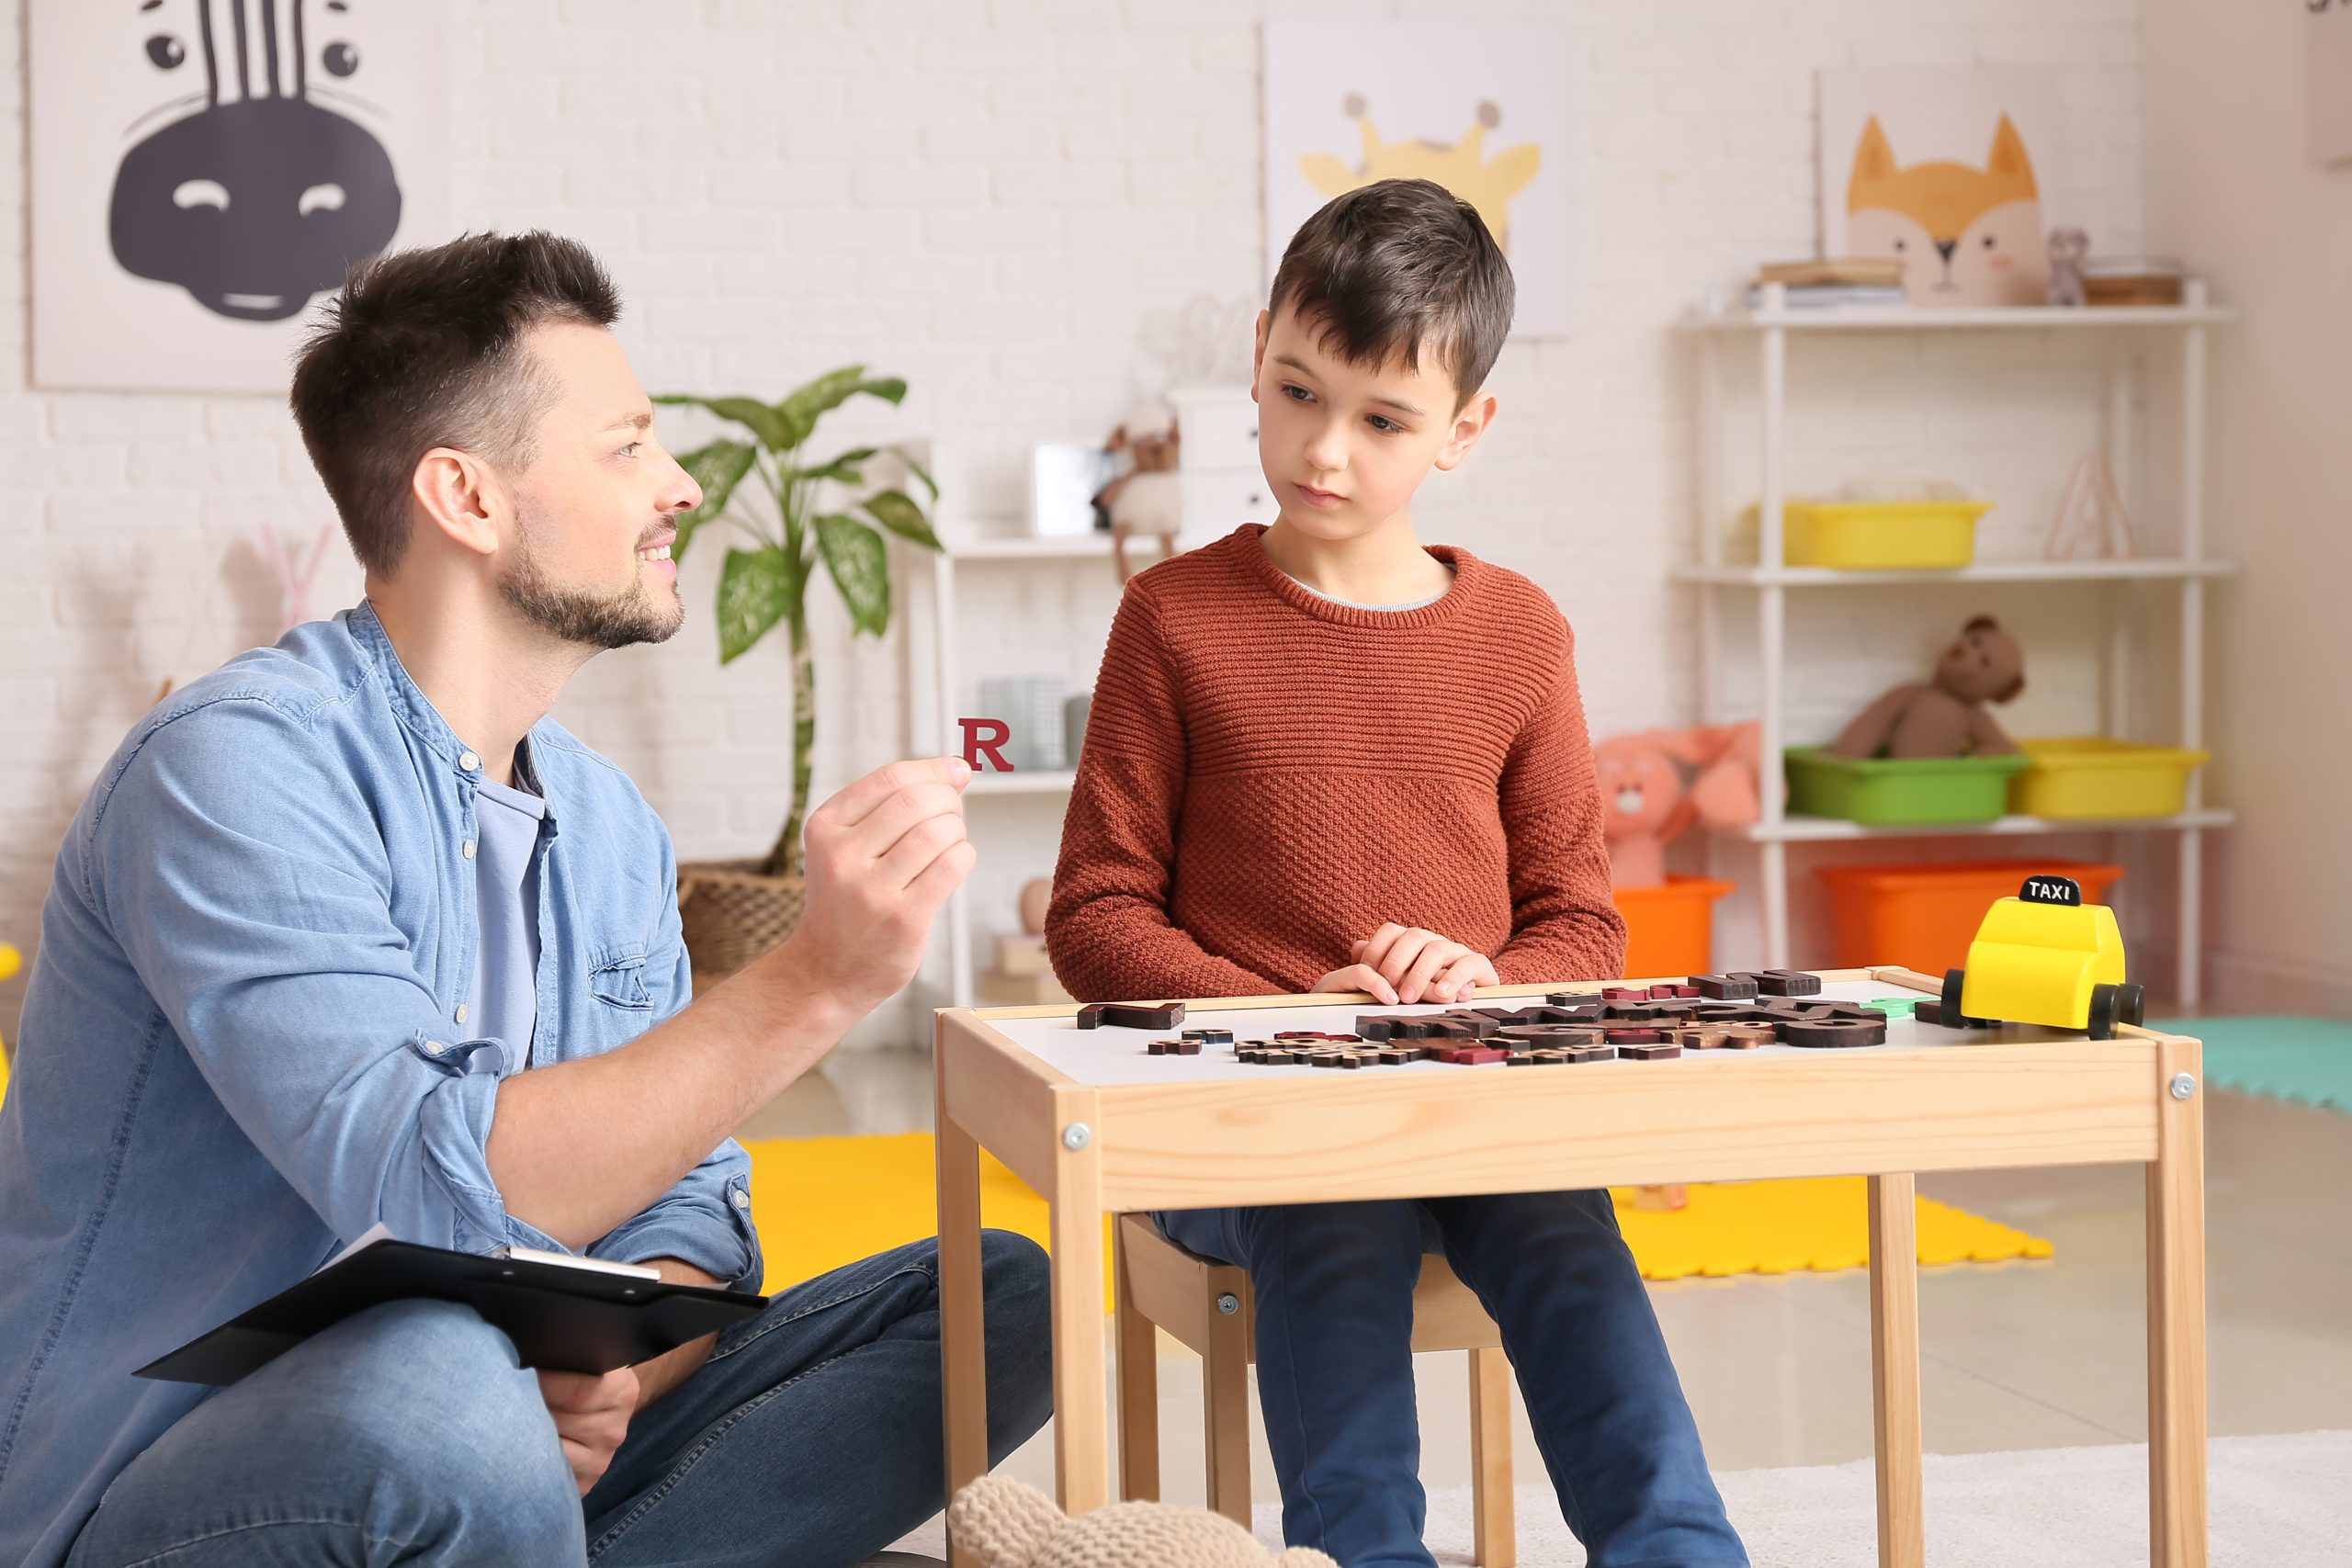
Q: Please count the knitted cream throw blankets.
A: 0